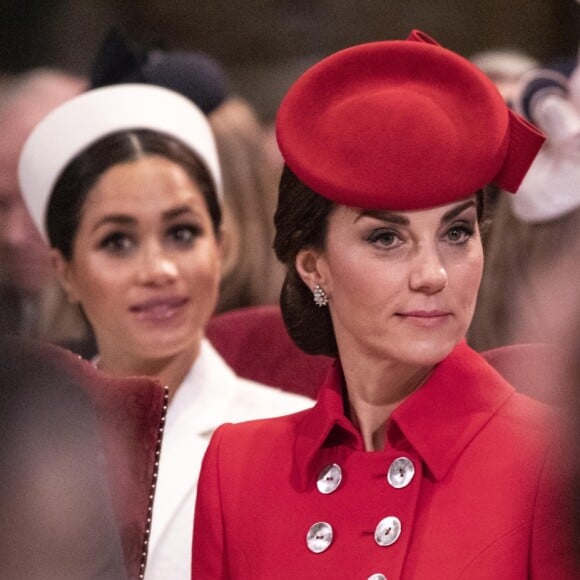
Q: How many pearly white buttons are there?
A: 5